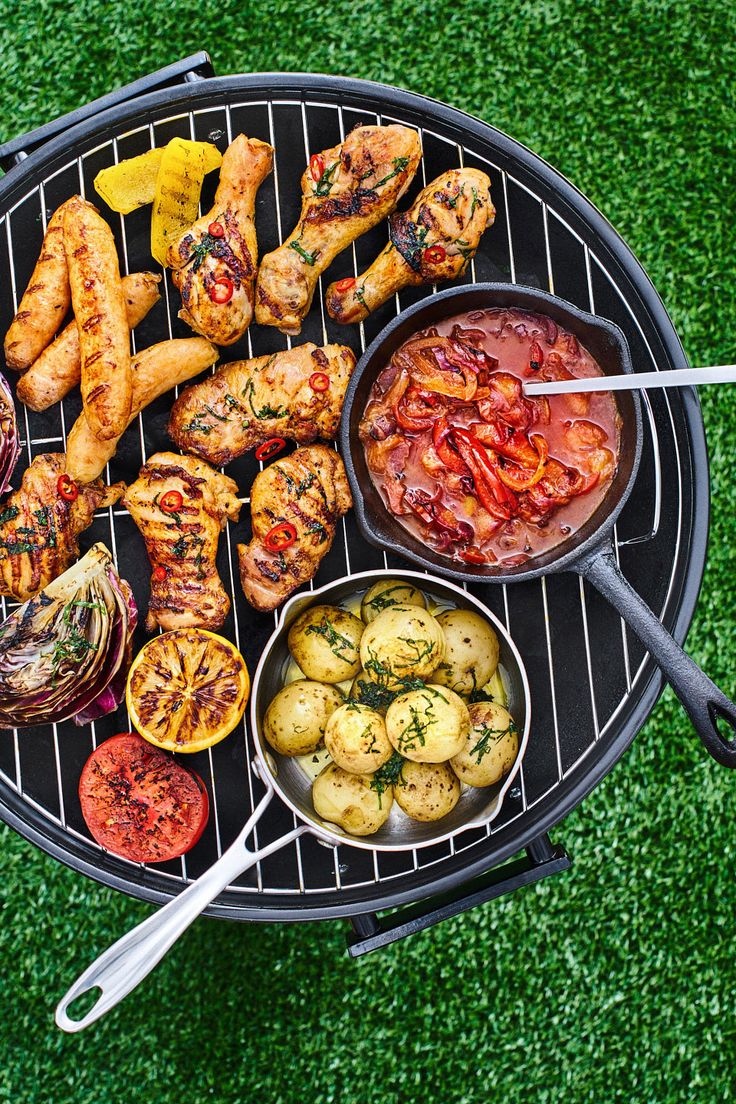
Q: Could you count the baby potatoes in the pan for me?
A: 11